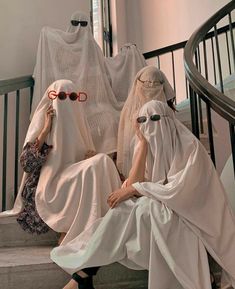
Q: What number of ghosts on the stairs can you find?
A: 4